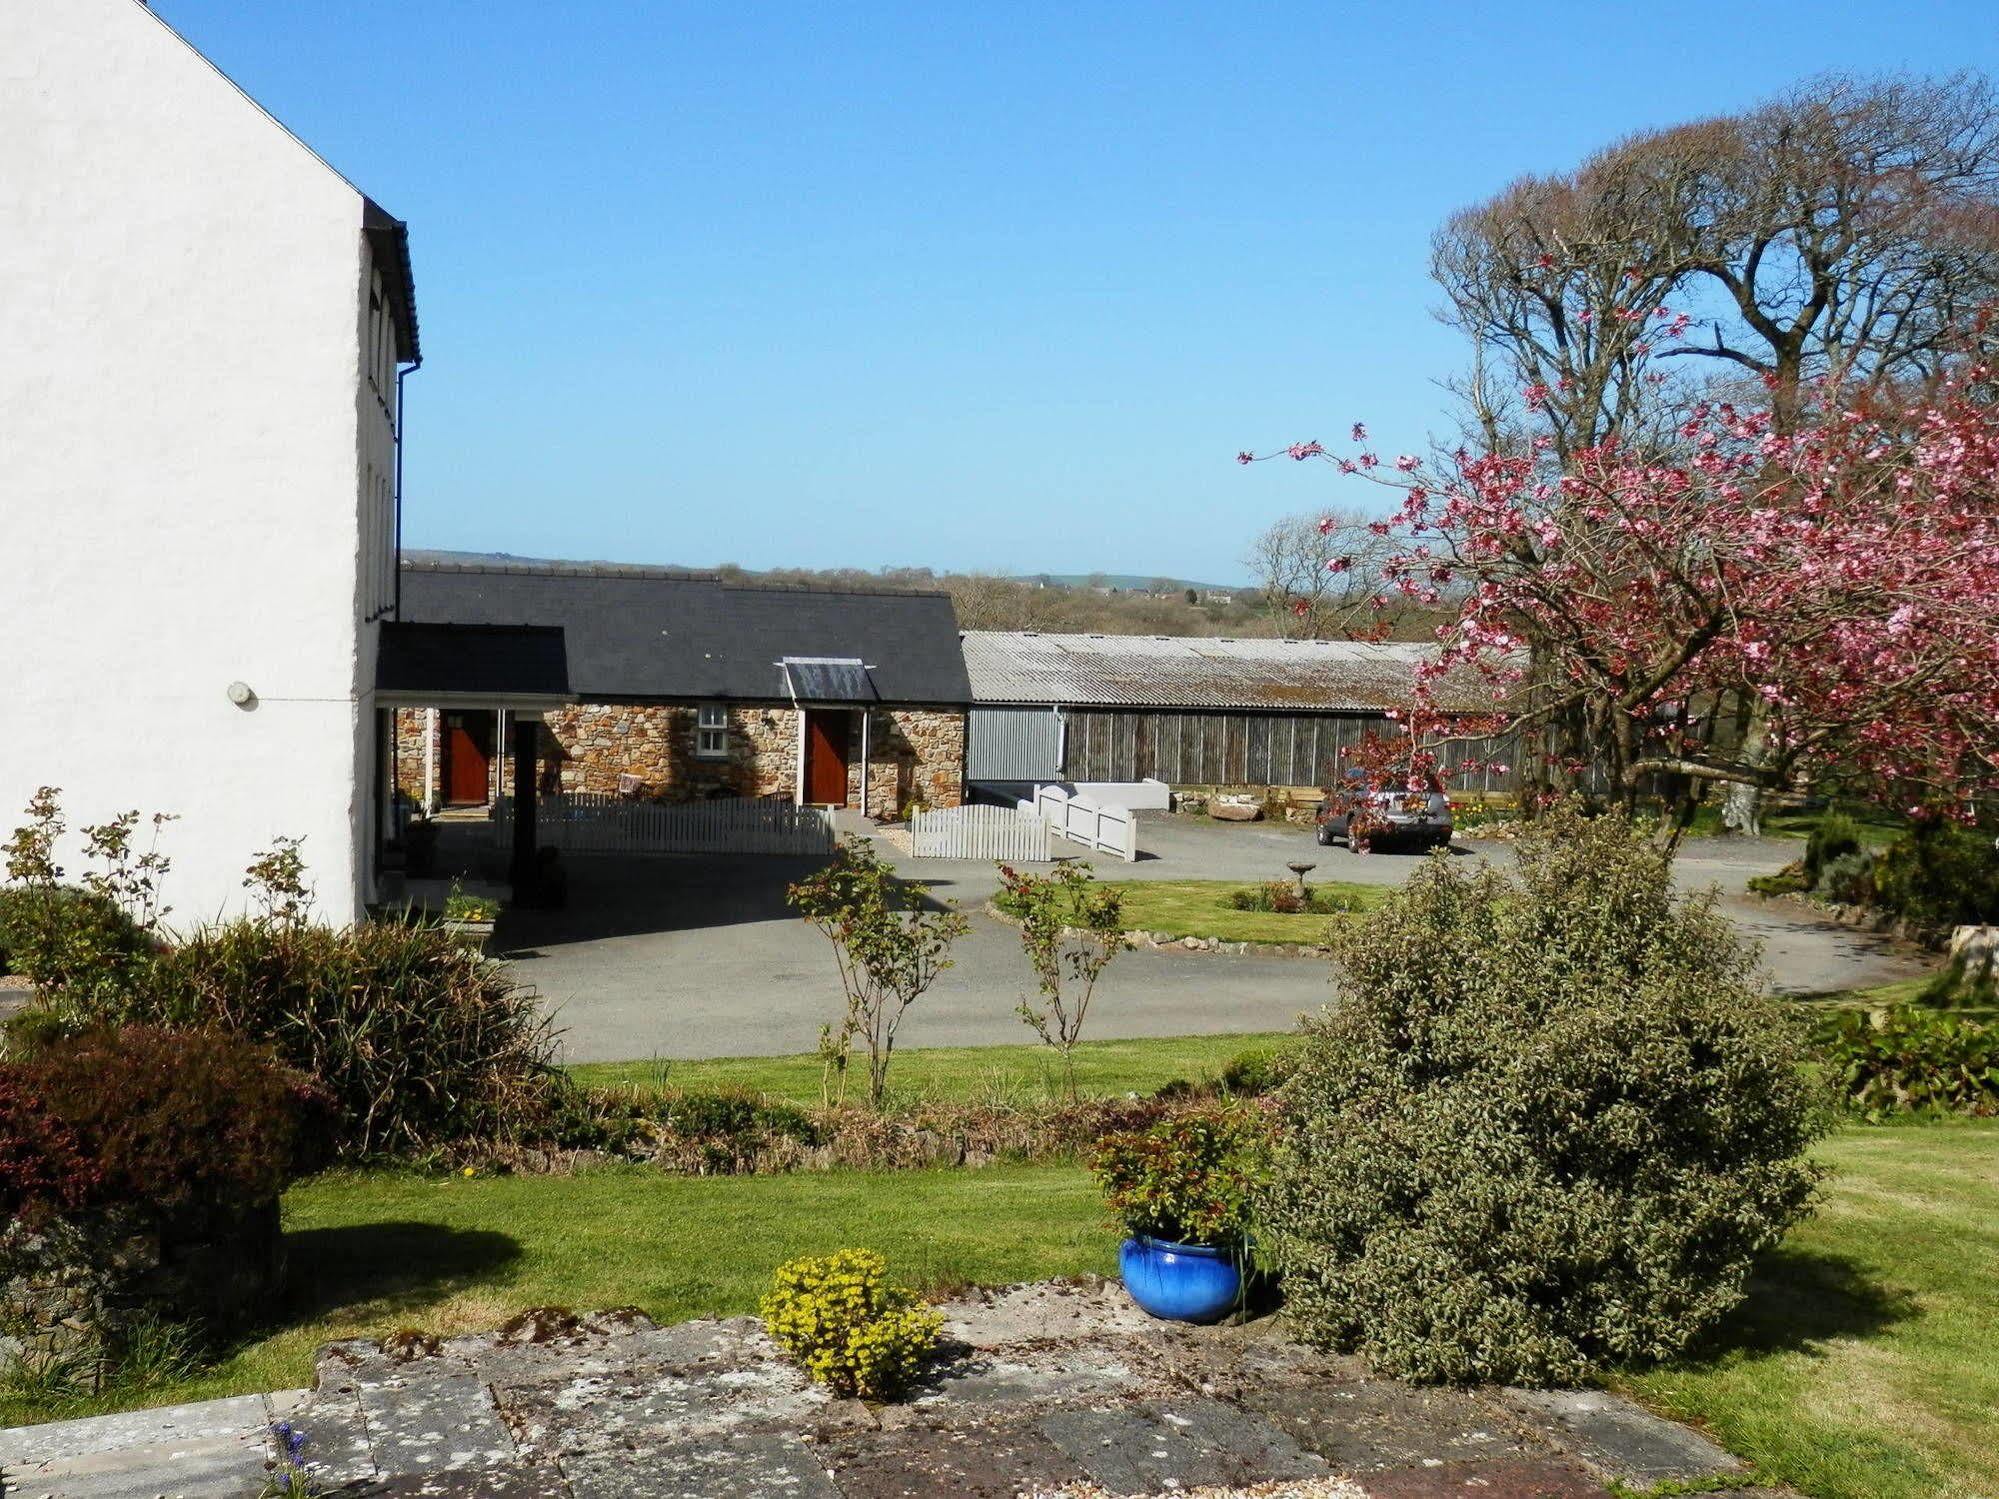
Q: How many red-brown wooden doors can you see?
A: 2